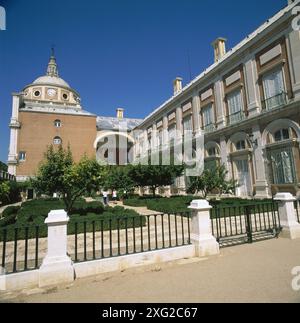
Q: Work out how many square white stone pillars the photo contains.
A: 3